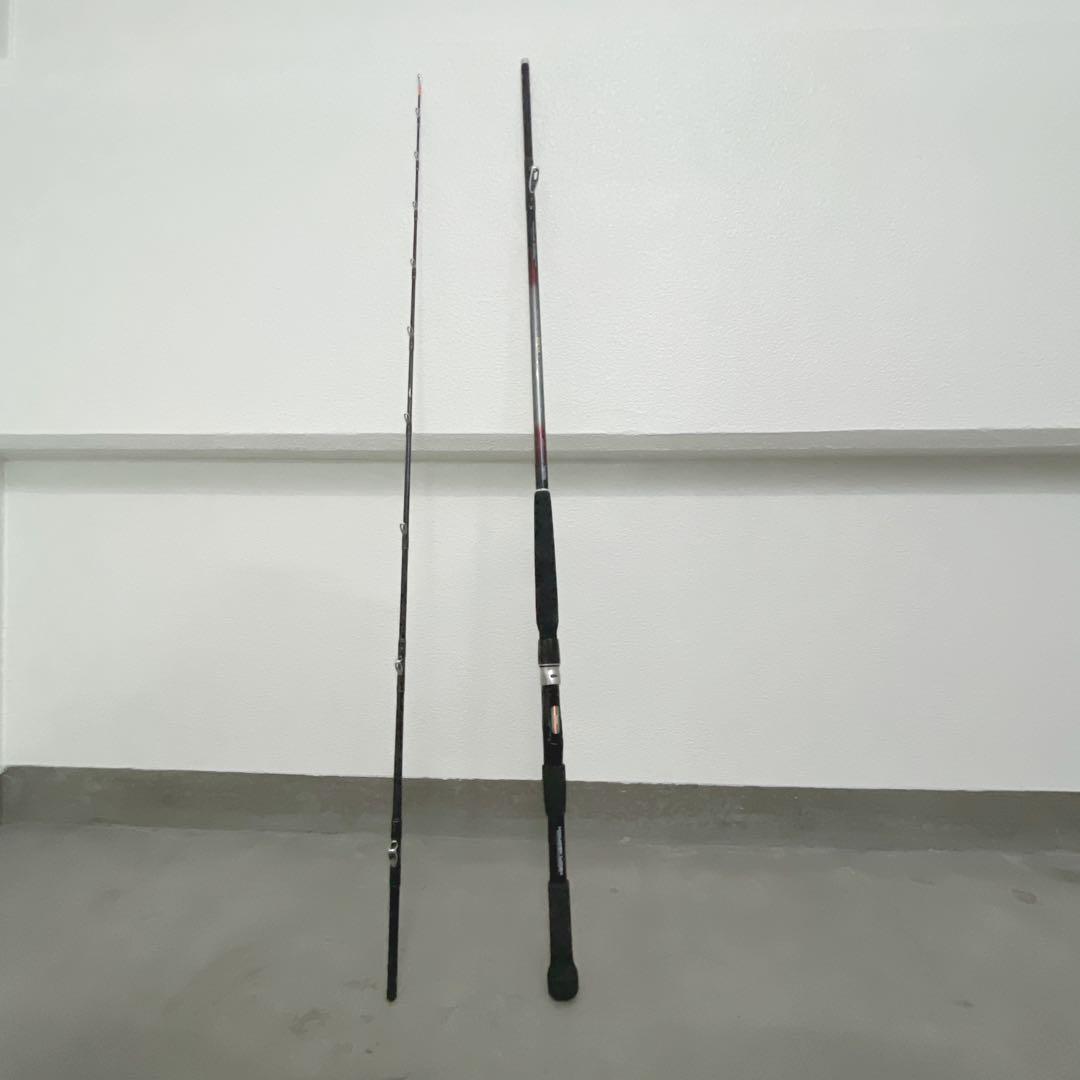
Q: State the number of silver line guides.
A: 11